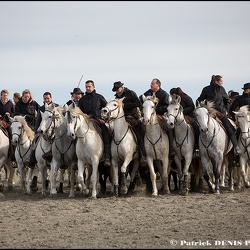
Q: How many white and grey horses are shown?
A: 10